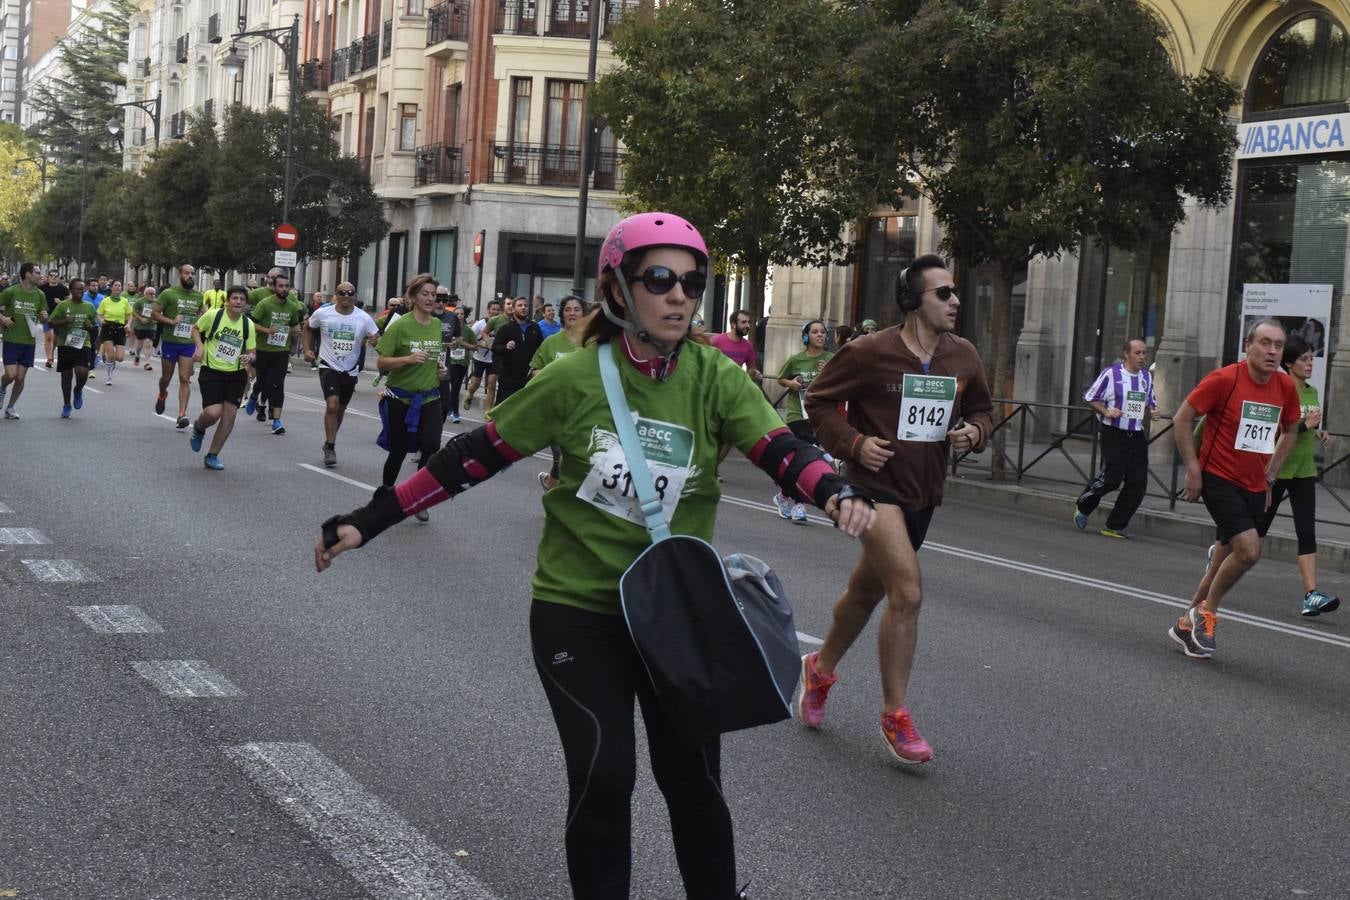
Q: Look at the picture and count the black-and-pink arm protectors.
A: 2